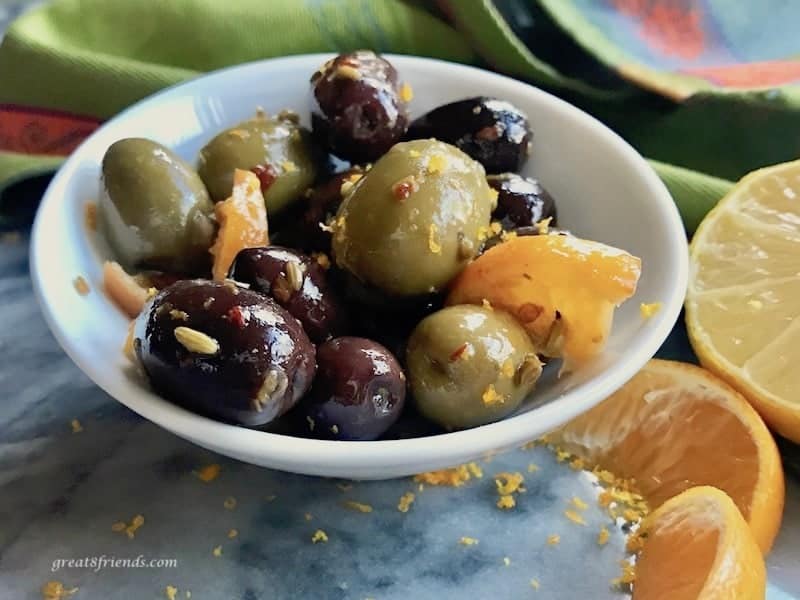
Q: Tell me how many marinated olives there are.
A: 11